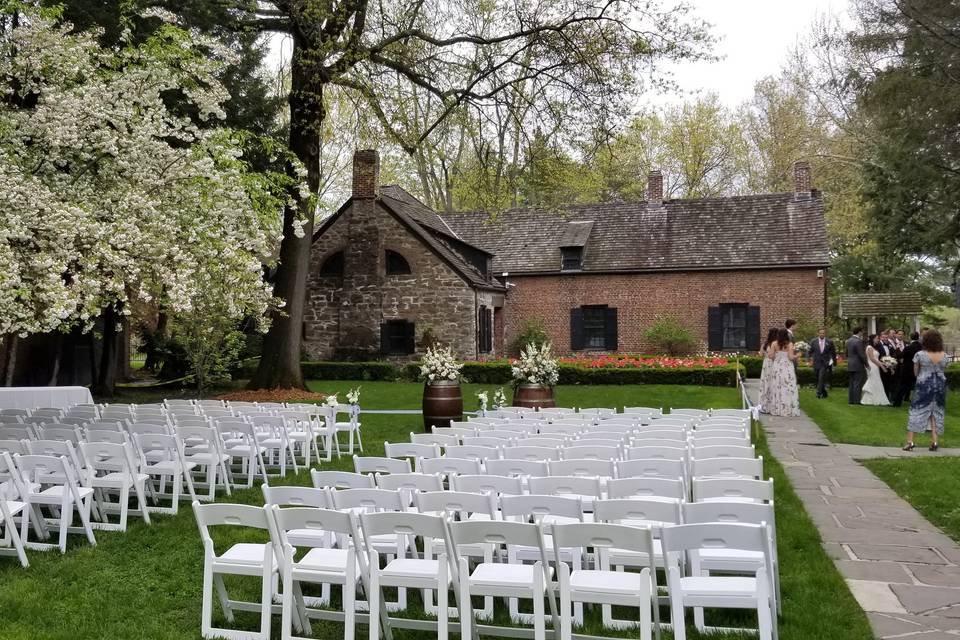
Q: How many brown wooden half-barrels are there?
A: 2